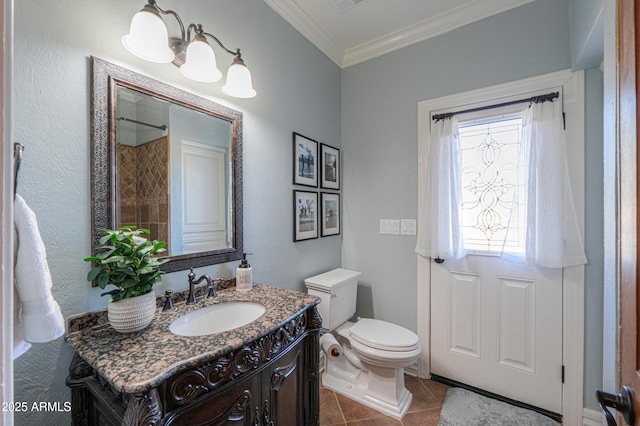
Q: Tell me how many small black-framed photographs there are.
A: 4